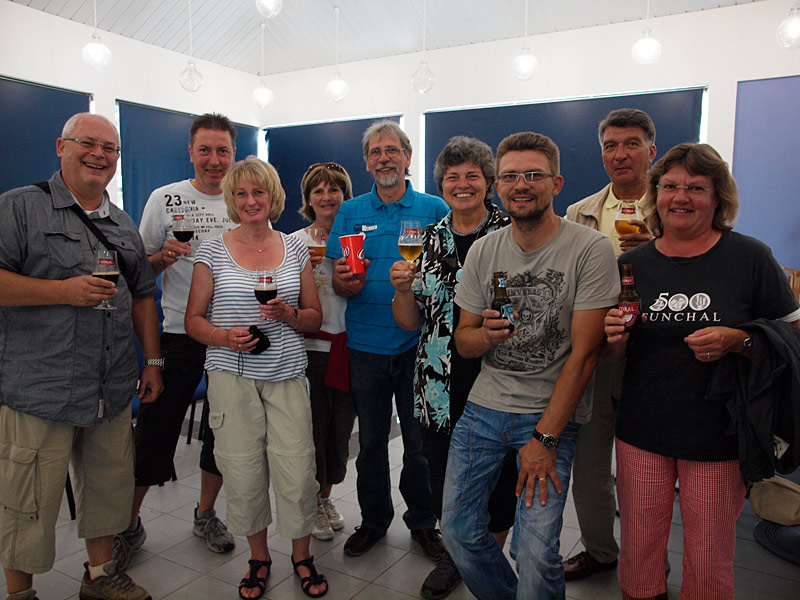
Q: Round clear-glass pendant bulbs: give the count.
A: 9